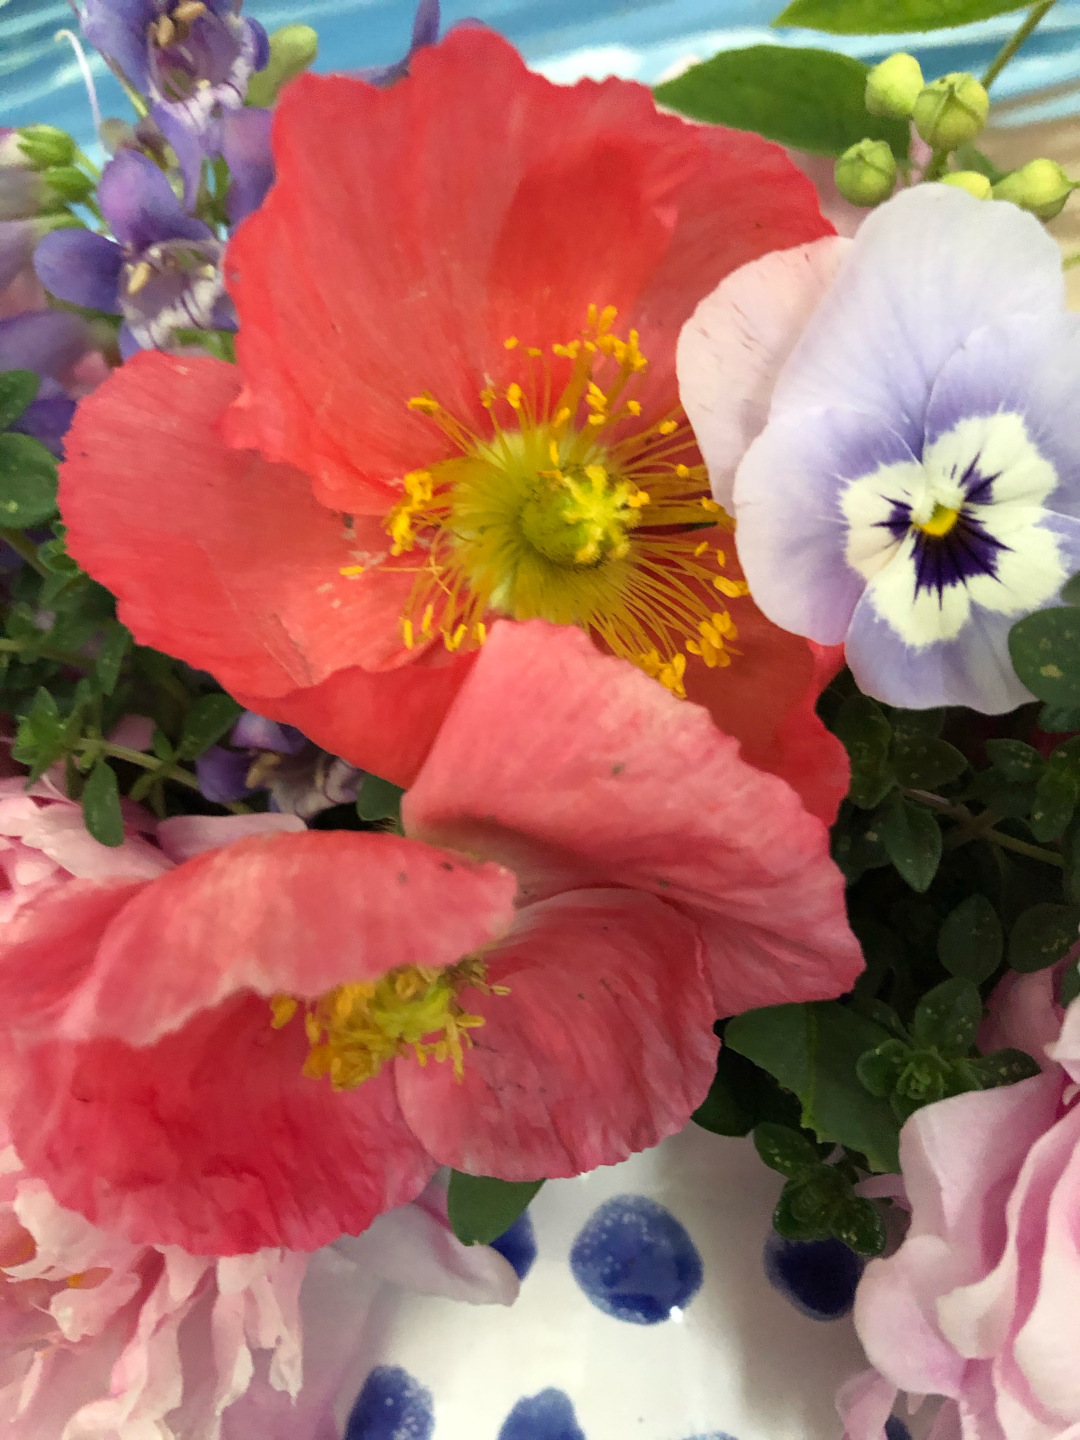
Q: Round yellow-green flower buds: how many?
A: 5